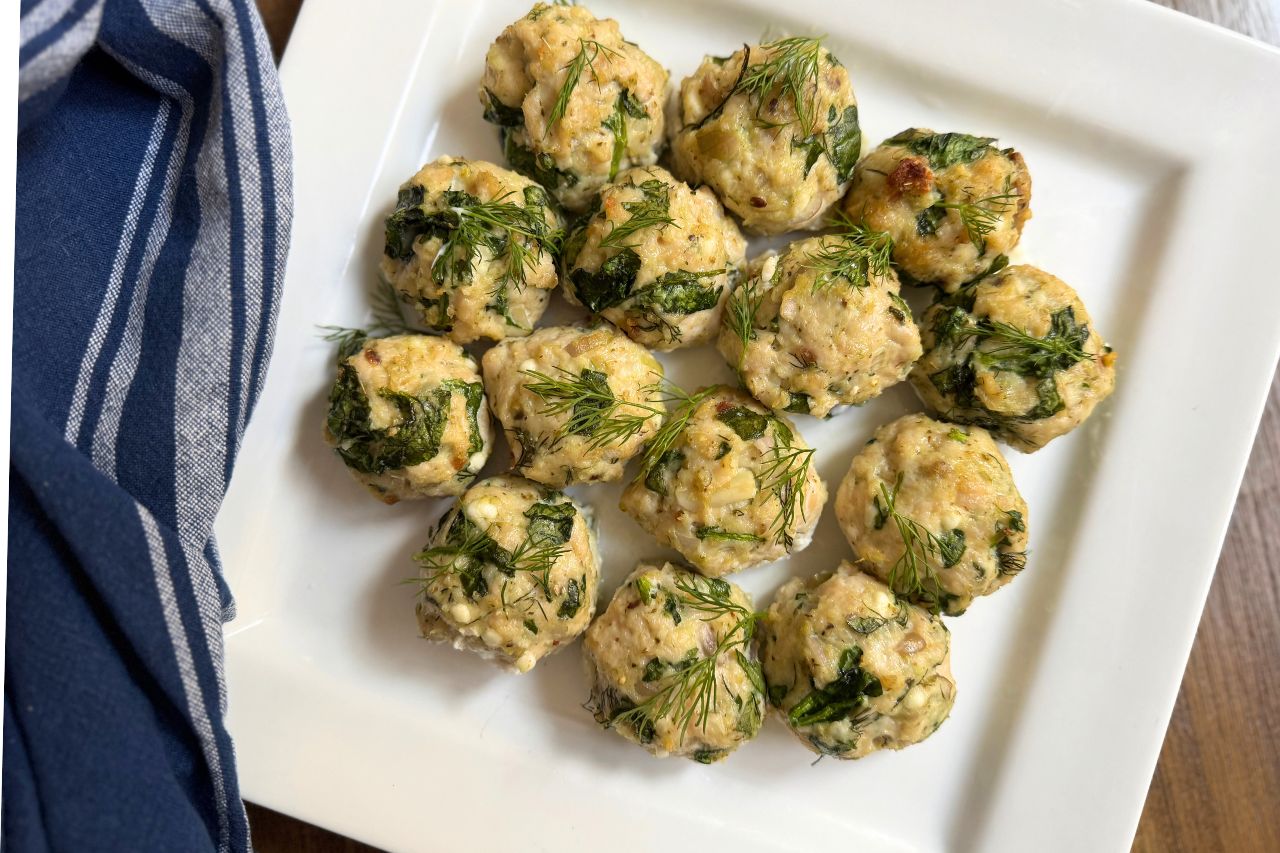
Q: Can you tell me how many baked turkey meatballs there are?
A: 14